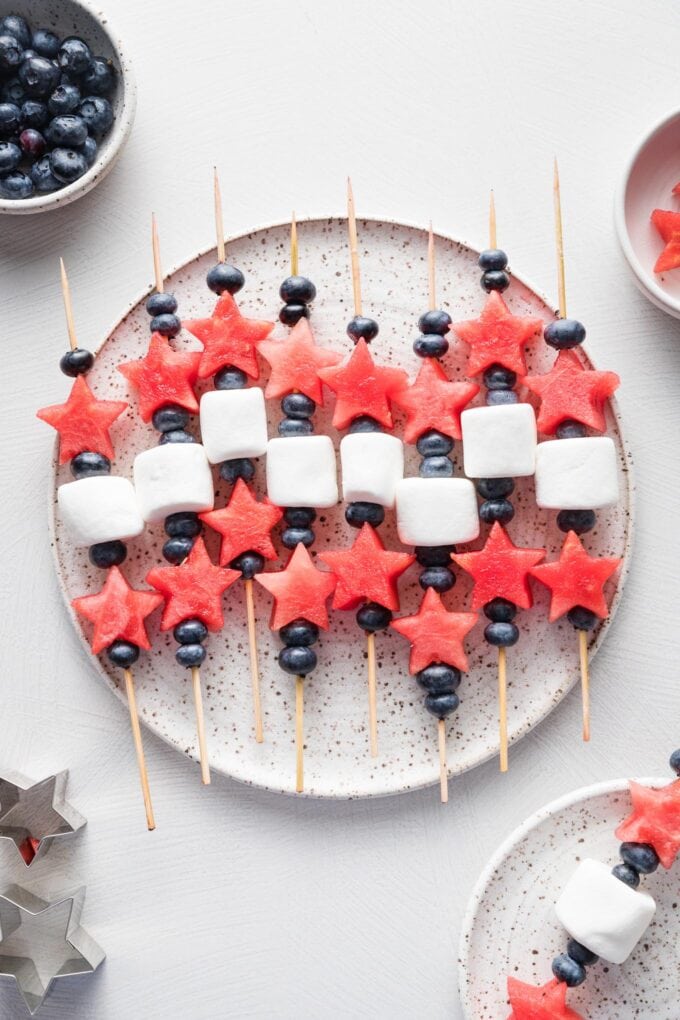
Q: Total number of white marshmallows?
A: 9